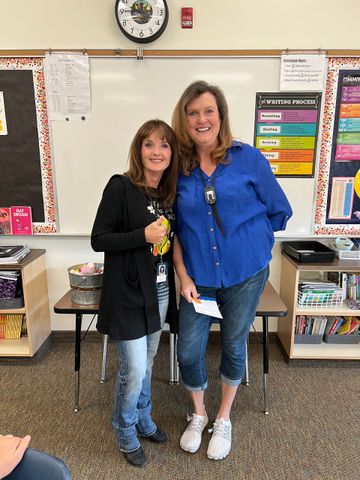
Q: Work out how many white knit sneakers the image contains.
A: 2